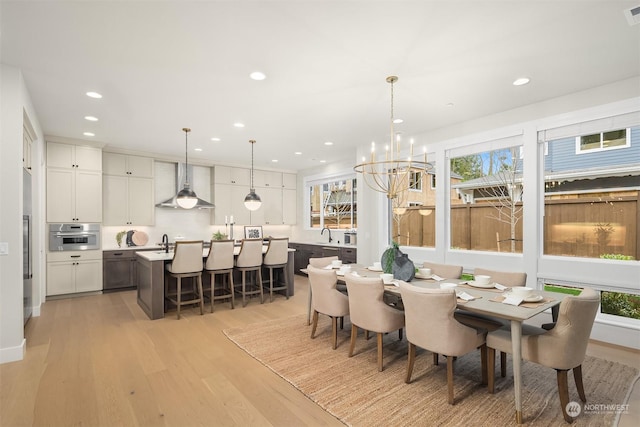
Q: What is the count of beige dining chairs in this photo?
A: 7